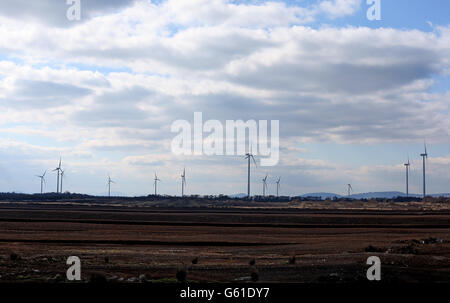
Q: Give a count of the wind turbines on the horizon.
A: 12